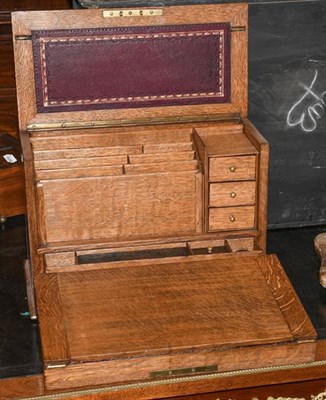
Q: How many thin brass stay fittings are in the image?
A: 2